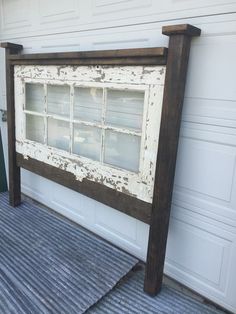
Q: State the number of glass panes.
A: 8